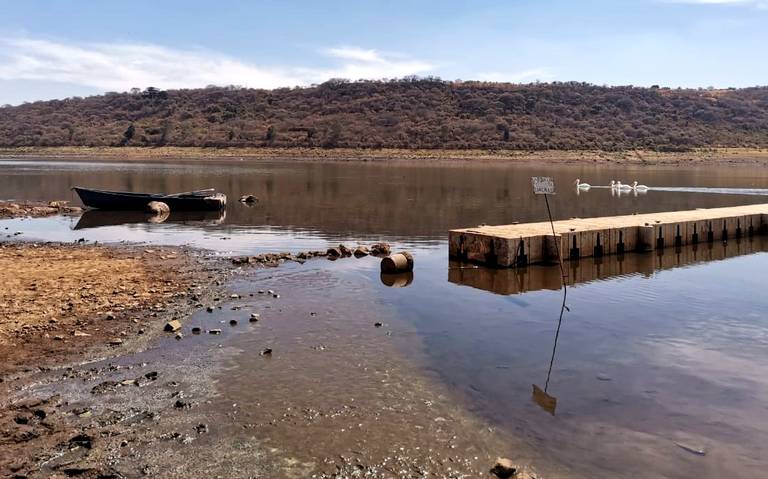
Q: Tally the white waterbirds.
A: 4